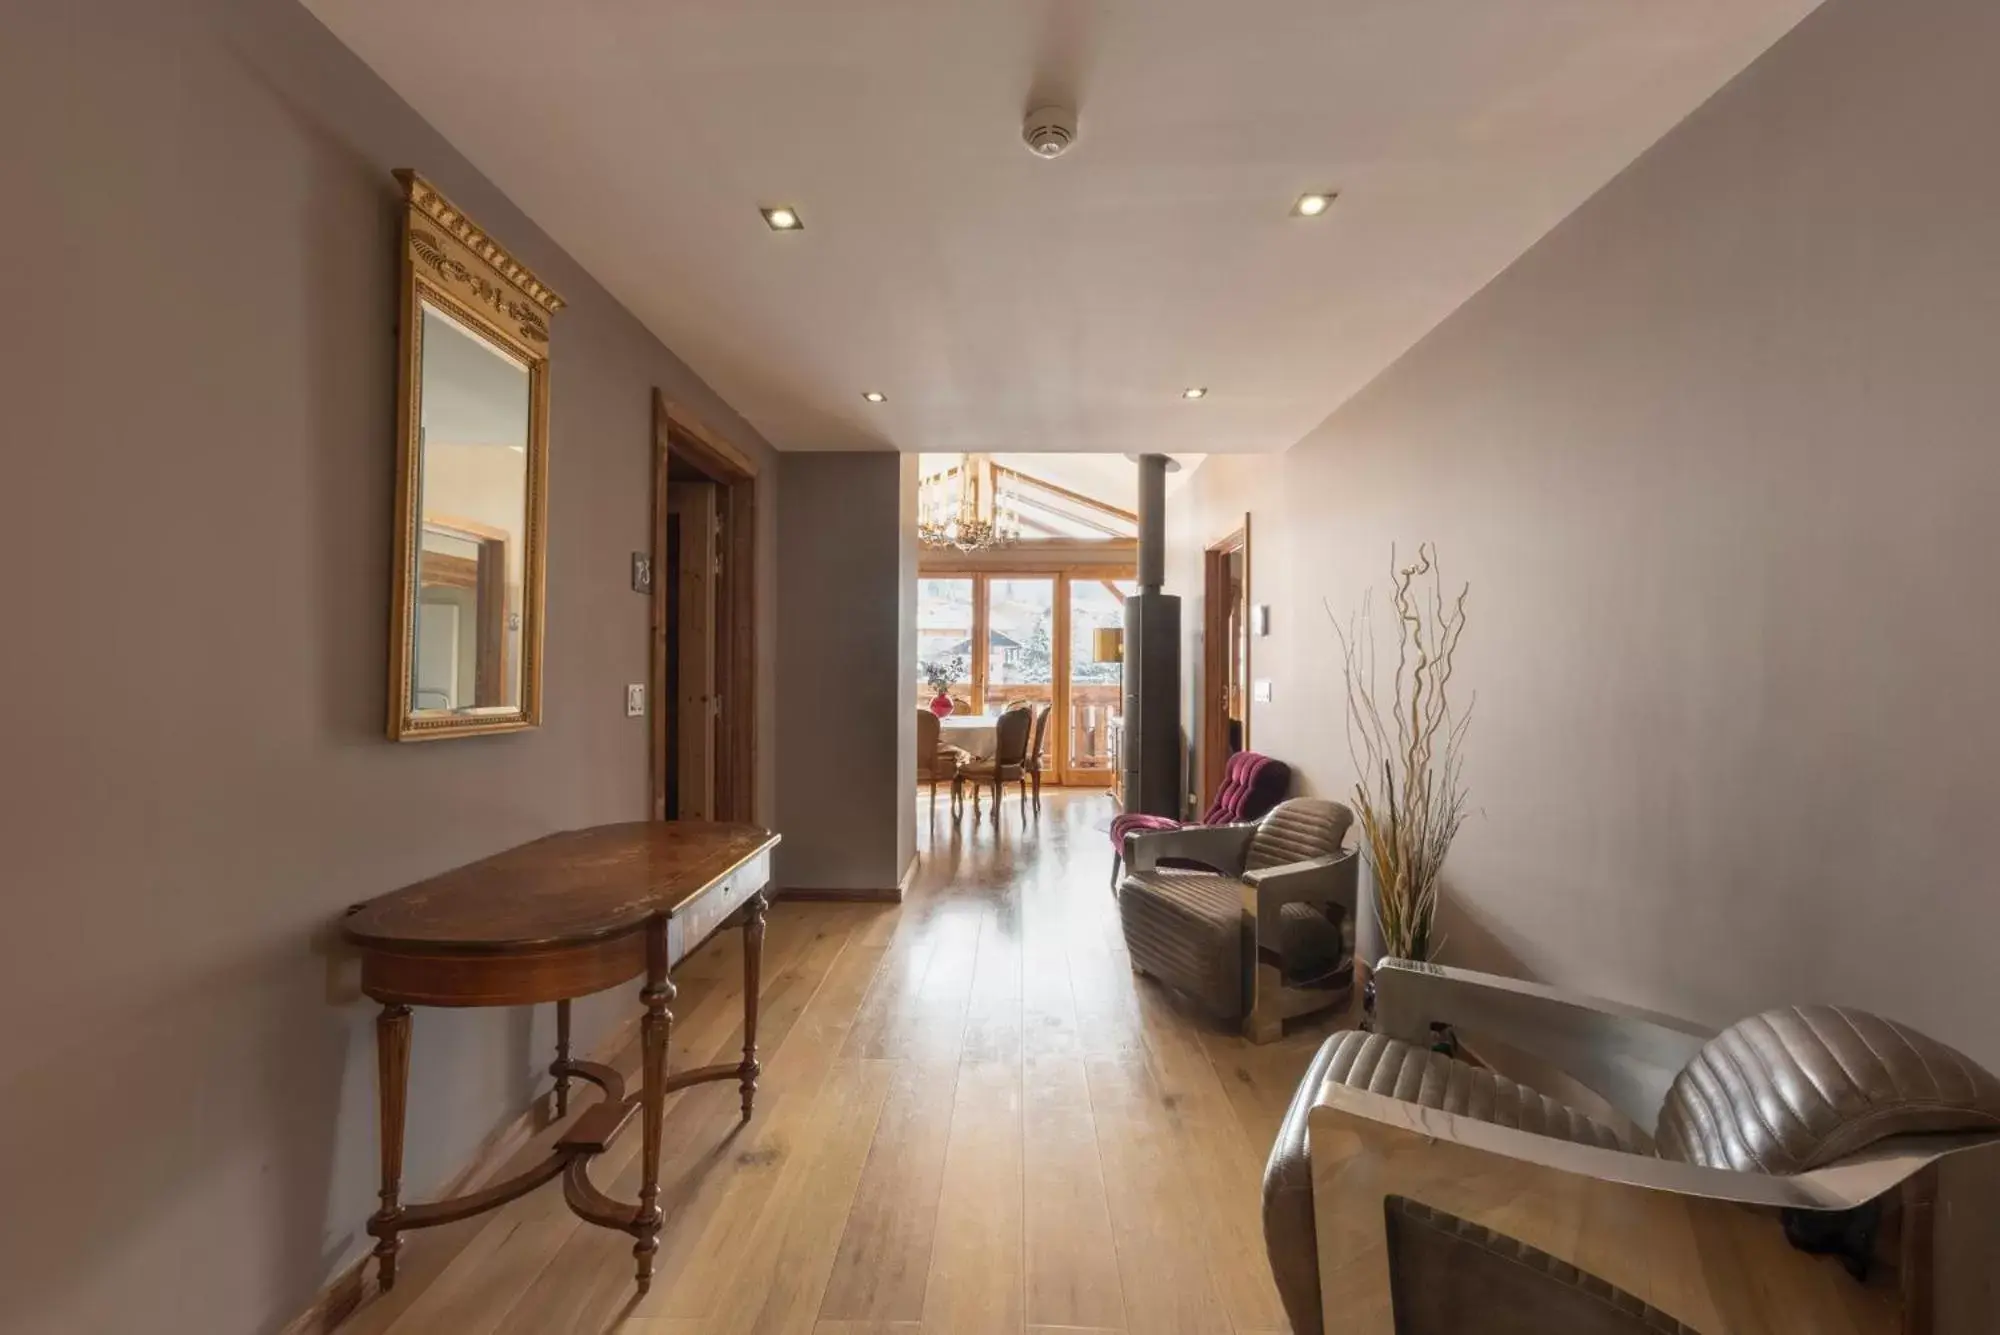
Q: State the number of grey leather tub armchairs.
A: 2